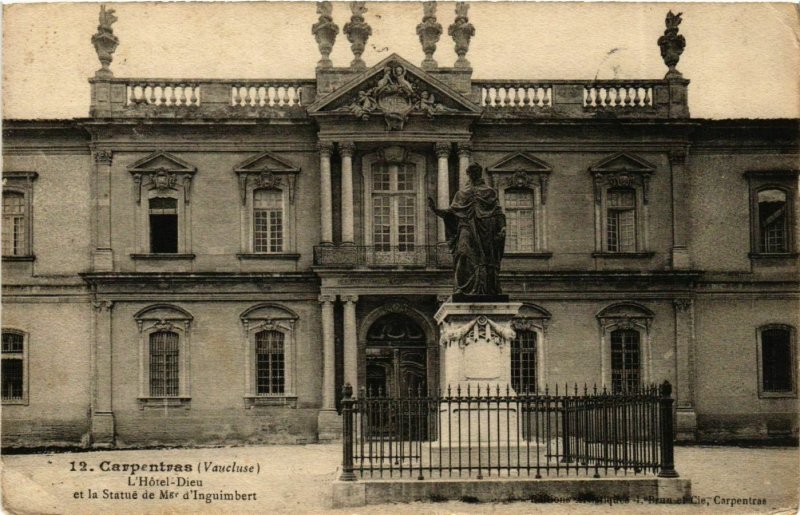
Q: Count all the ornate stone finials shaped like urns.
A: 6